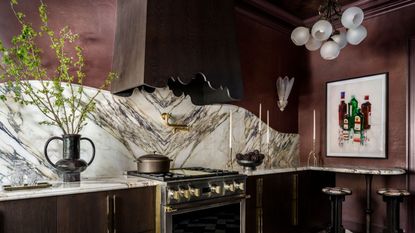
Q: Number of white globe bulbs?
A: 7